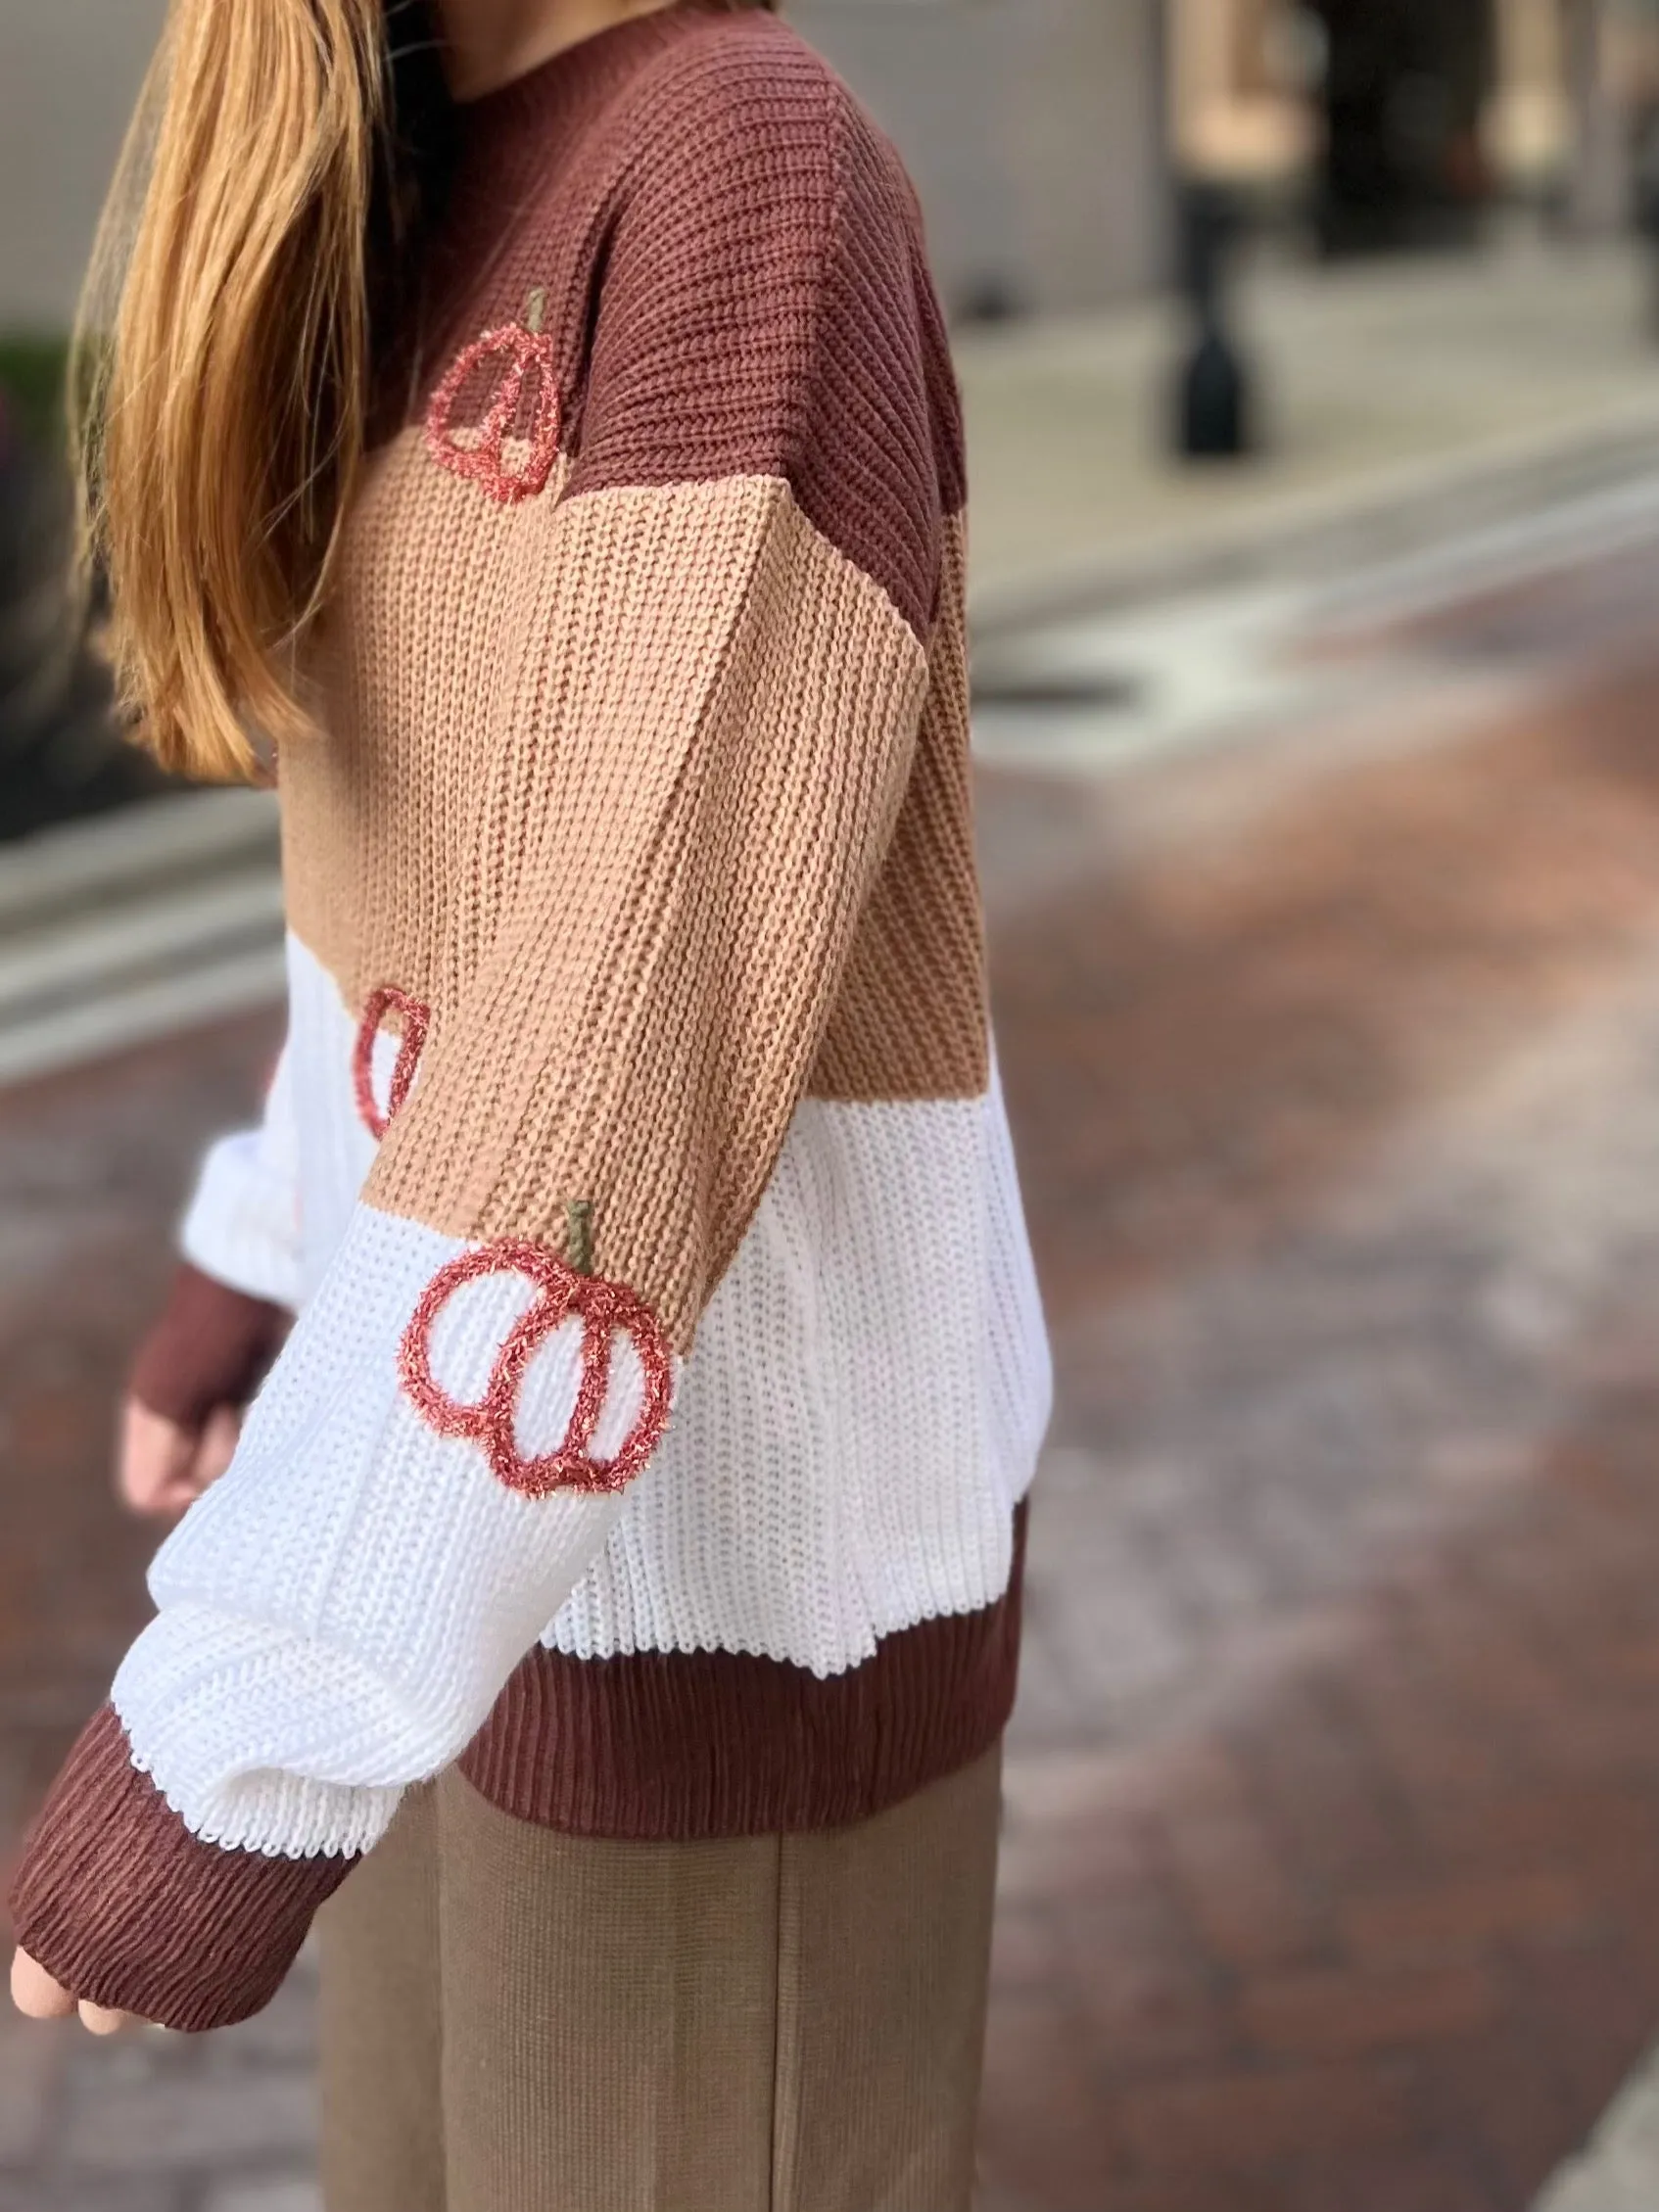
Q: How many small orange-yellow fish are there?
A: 0